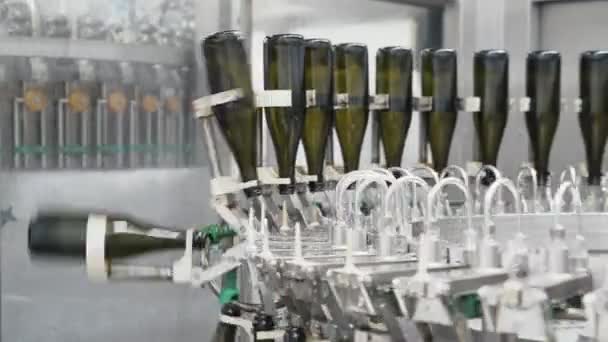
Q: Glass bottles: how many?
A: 10